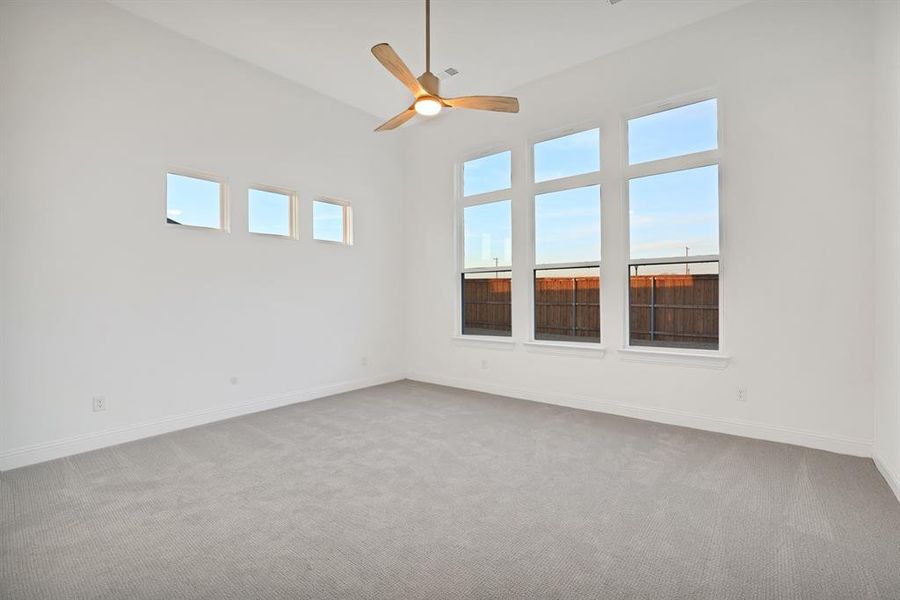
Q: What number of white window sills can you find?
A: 3